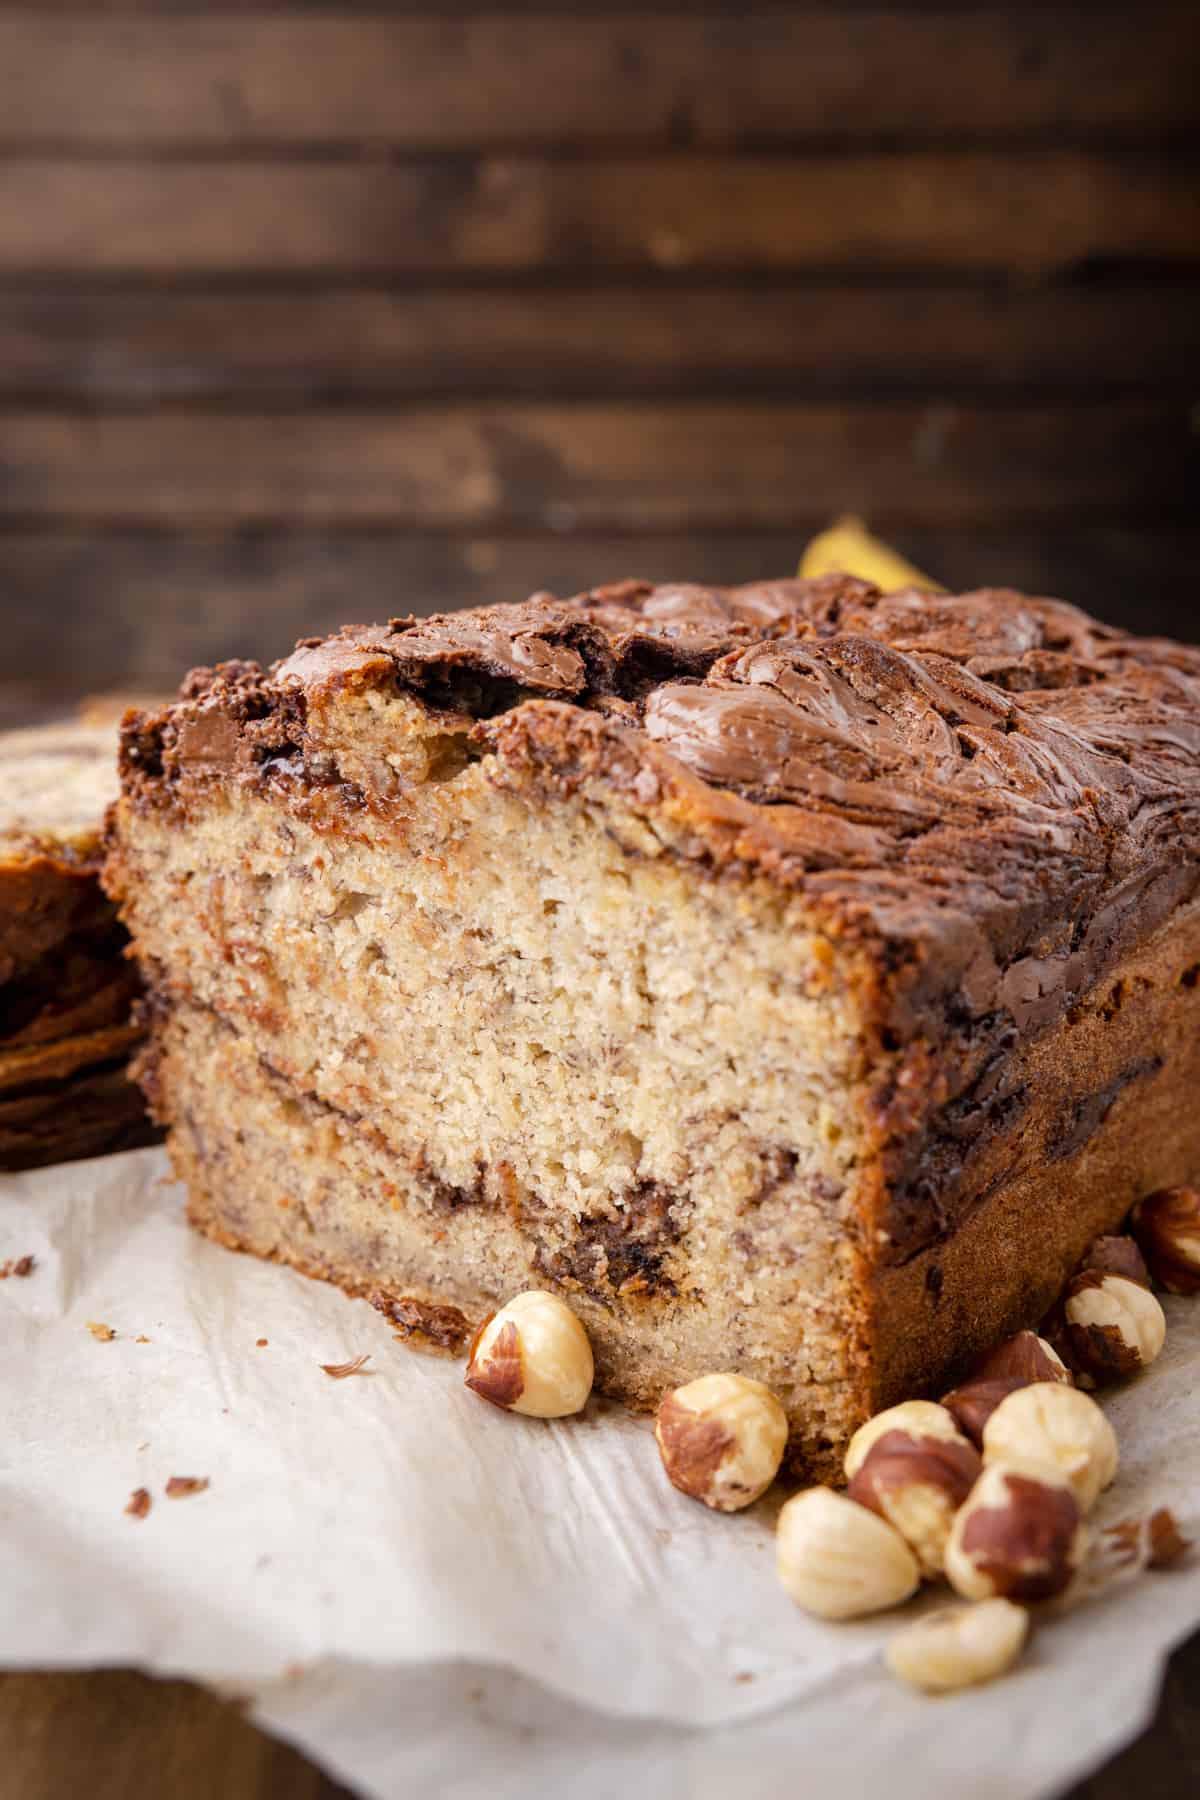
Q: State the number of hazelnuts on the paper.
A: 11